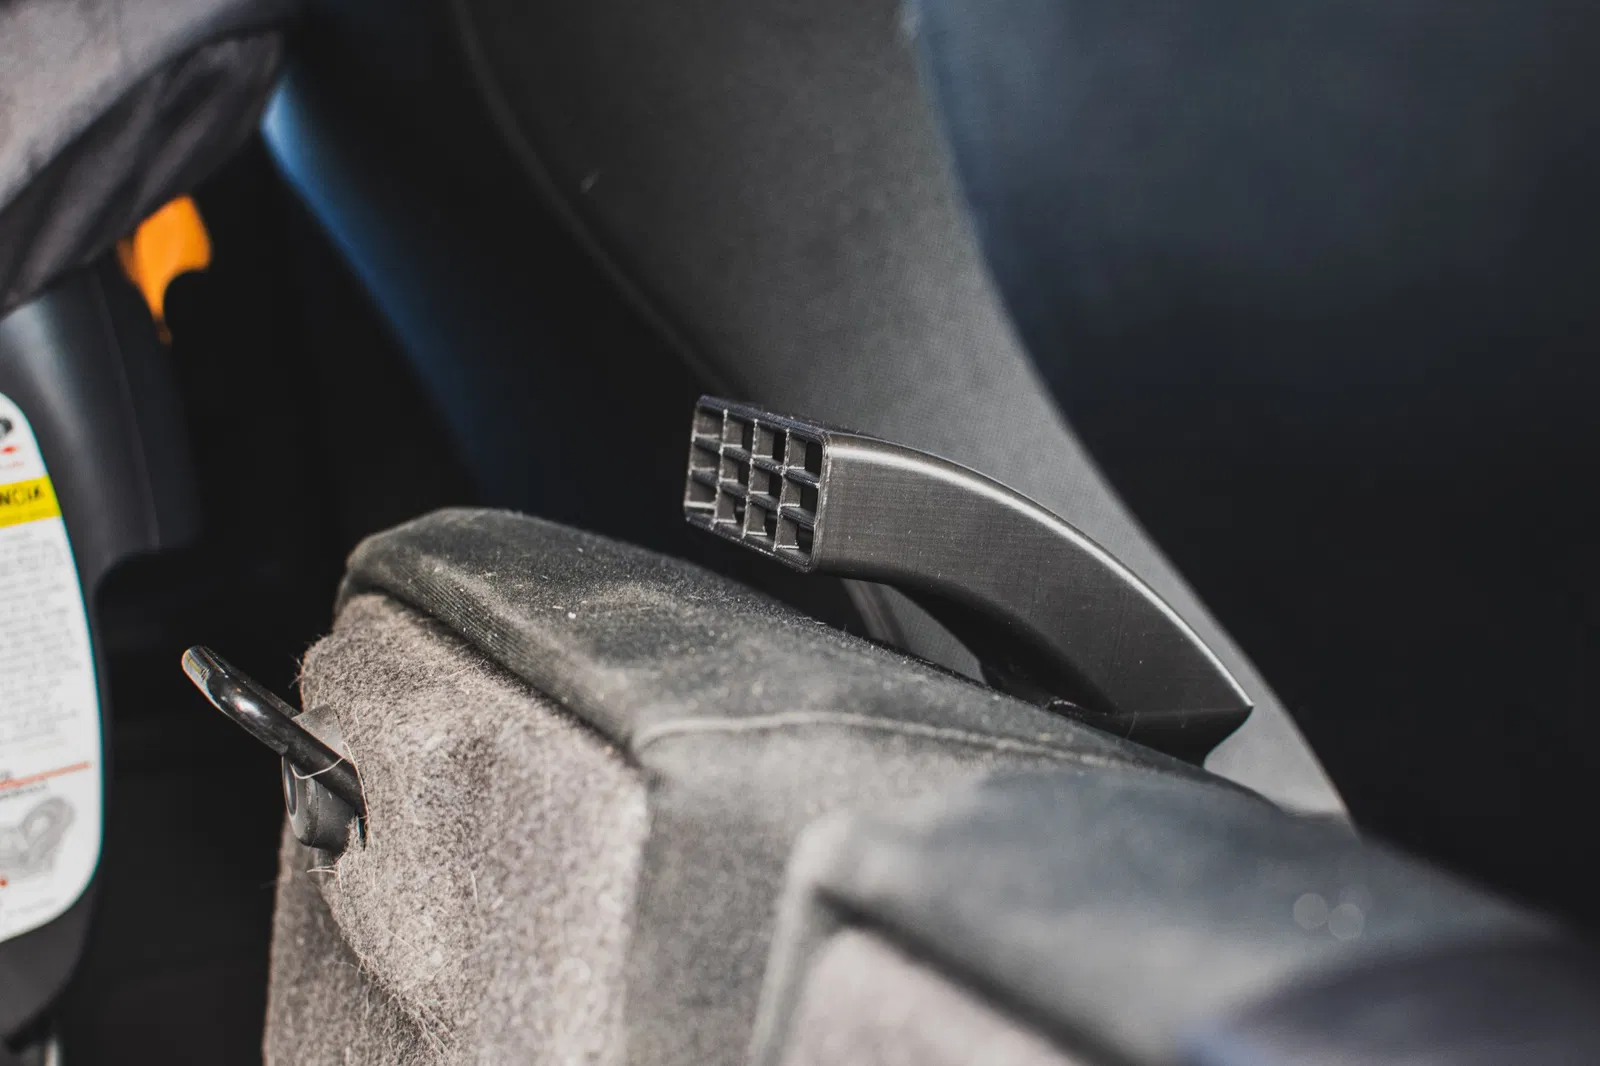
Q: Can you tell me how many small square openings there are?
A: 12